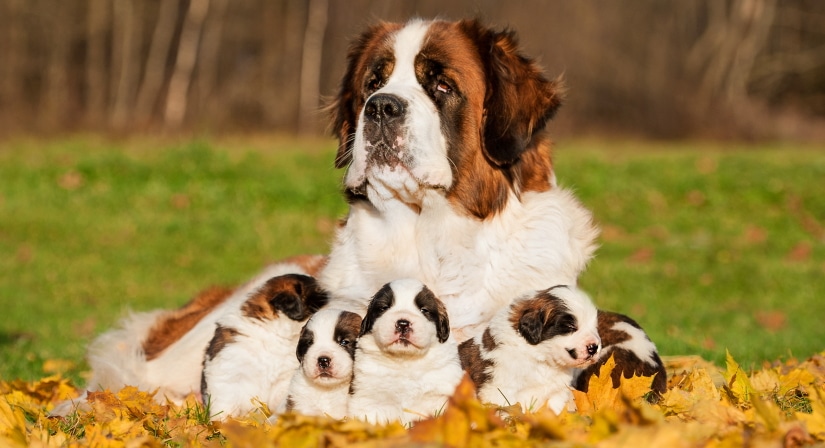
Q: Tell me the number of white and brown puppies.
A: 5